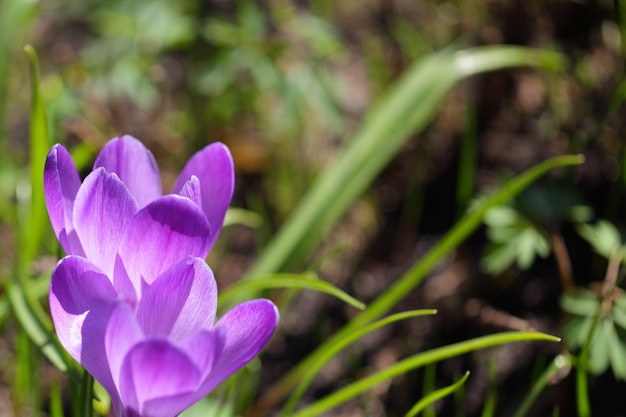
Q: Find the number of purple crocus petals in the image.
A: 12